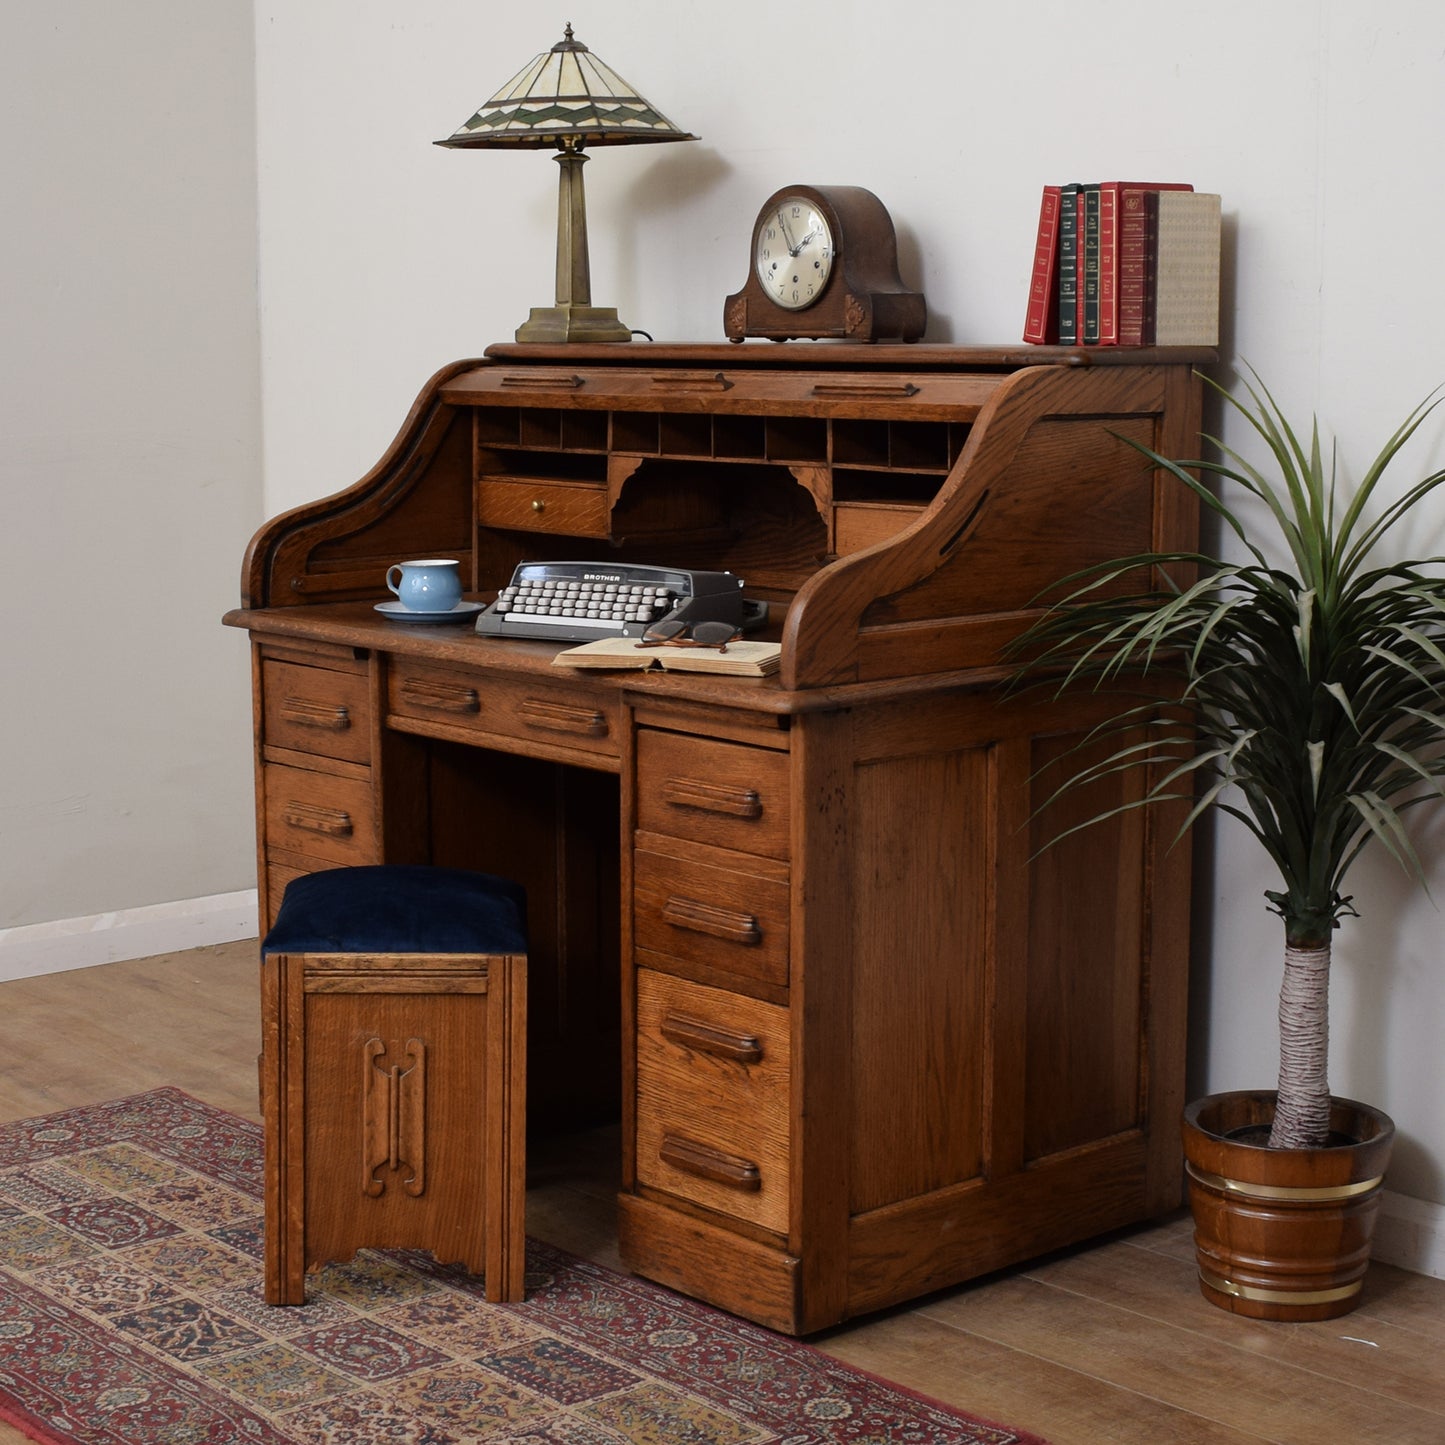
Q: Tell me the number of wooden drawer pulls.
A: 8